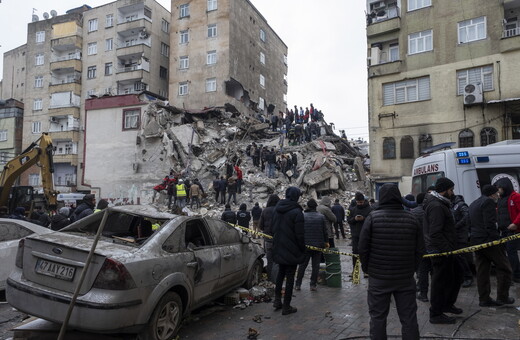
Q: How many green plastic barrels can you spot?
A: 1